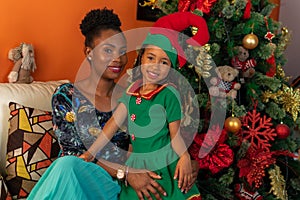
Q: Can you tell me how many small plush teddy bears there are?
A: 2